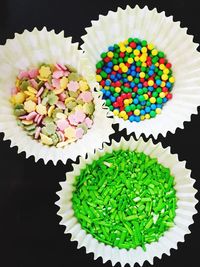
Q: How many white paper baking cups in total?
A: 3